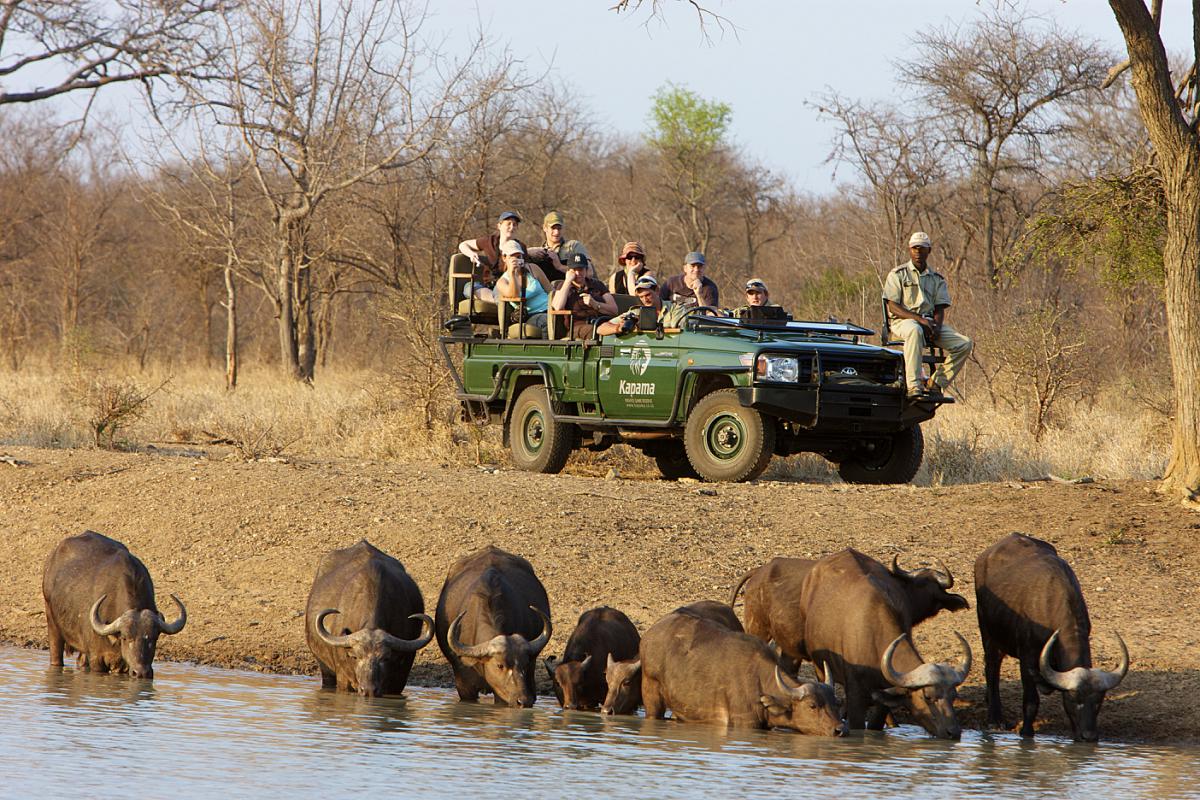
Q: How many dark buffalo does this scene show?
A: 9